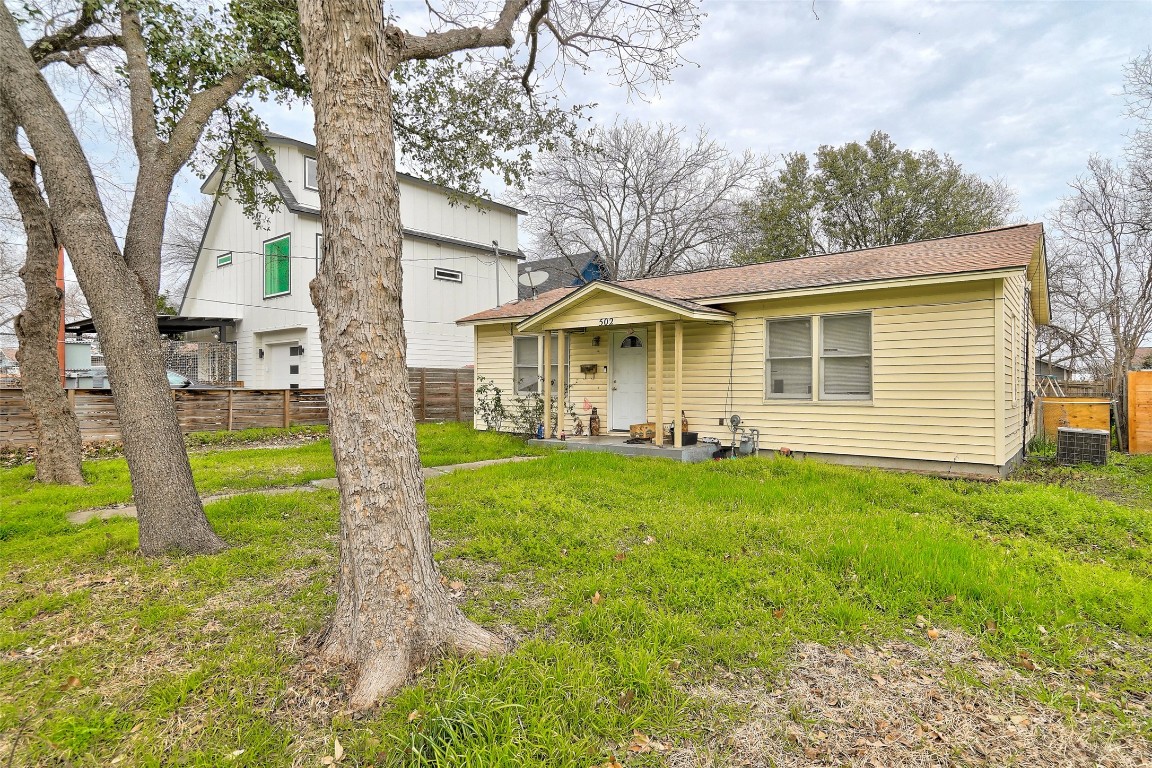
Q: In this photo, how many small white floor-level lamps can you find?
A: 0